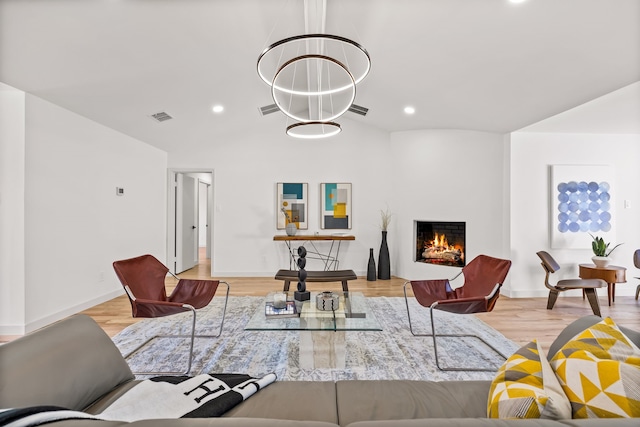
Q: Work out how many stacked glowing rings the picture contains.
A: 3